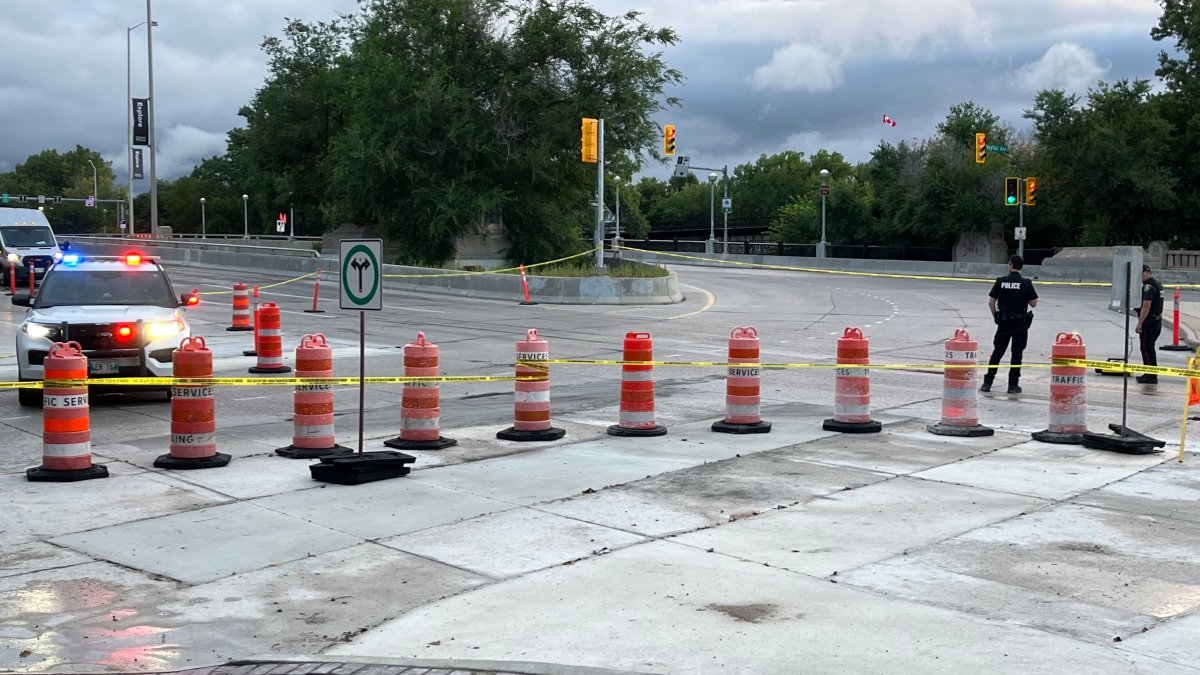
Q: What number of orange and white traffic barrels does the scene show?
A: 12